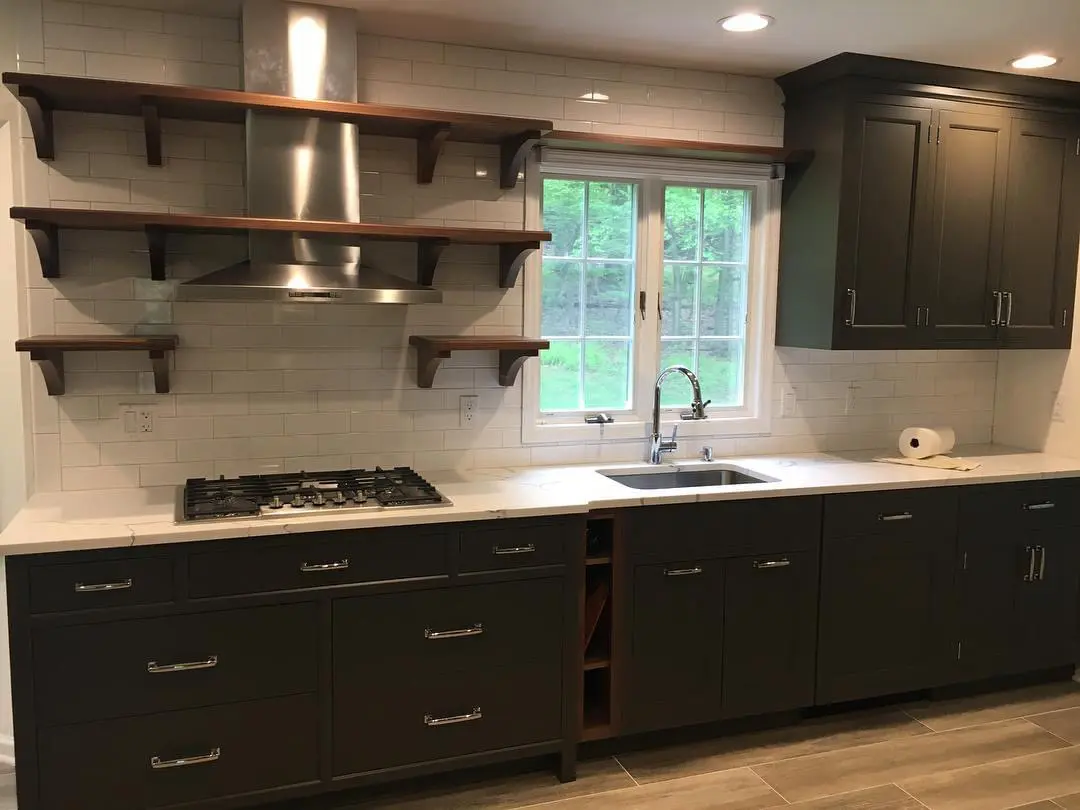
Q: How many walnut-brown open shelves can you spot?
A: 5